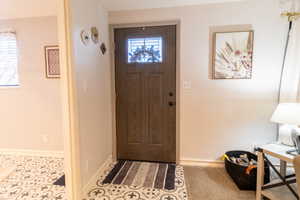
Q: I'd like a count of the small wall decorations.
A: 3